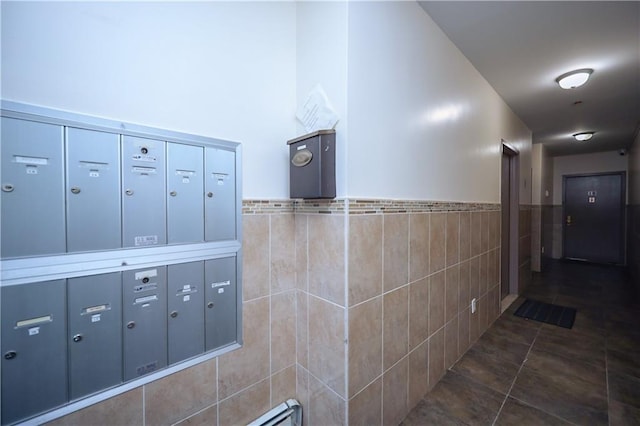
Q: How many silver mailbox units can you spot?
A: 10